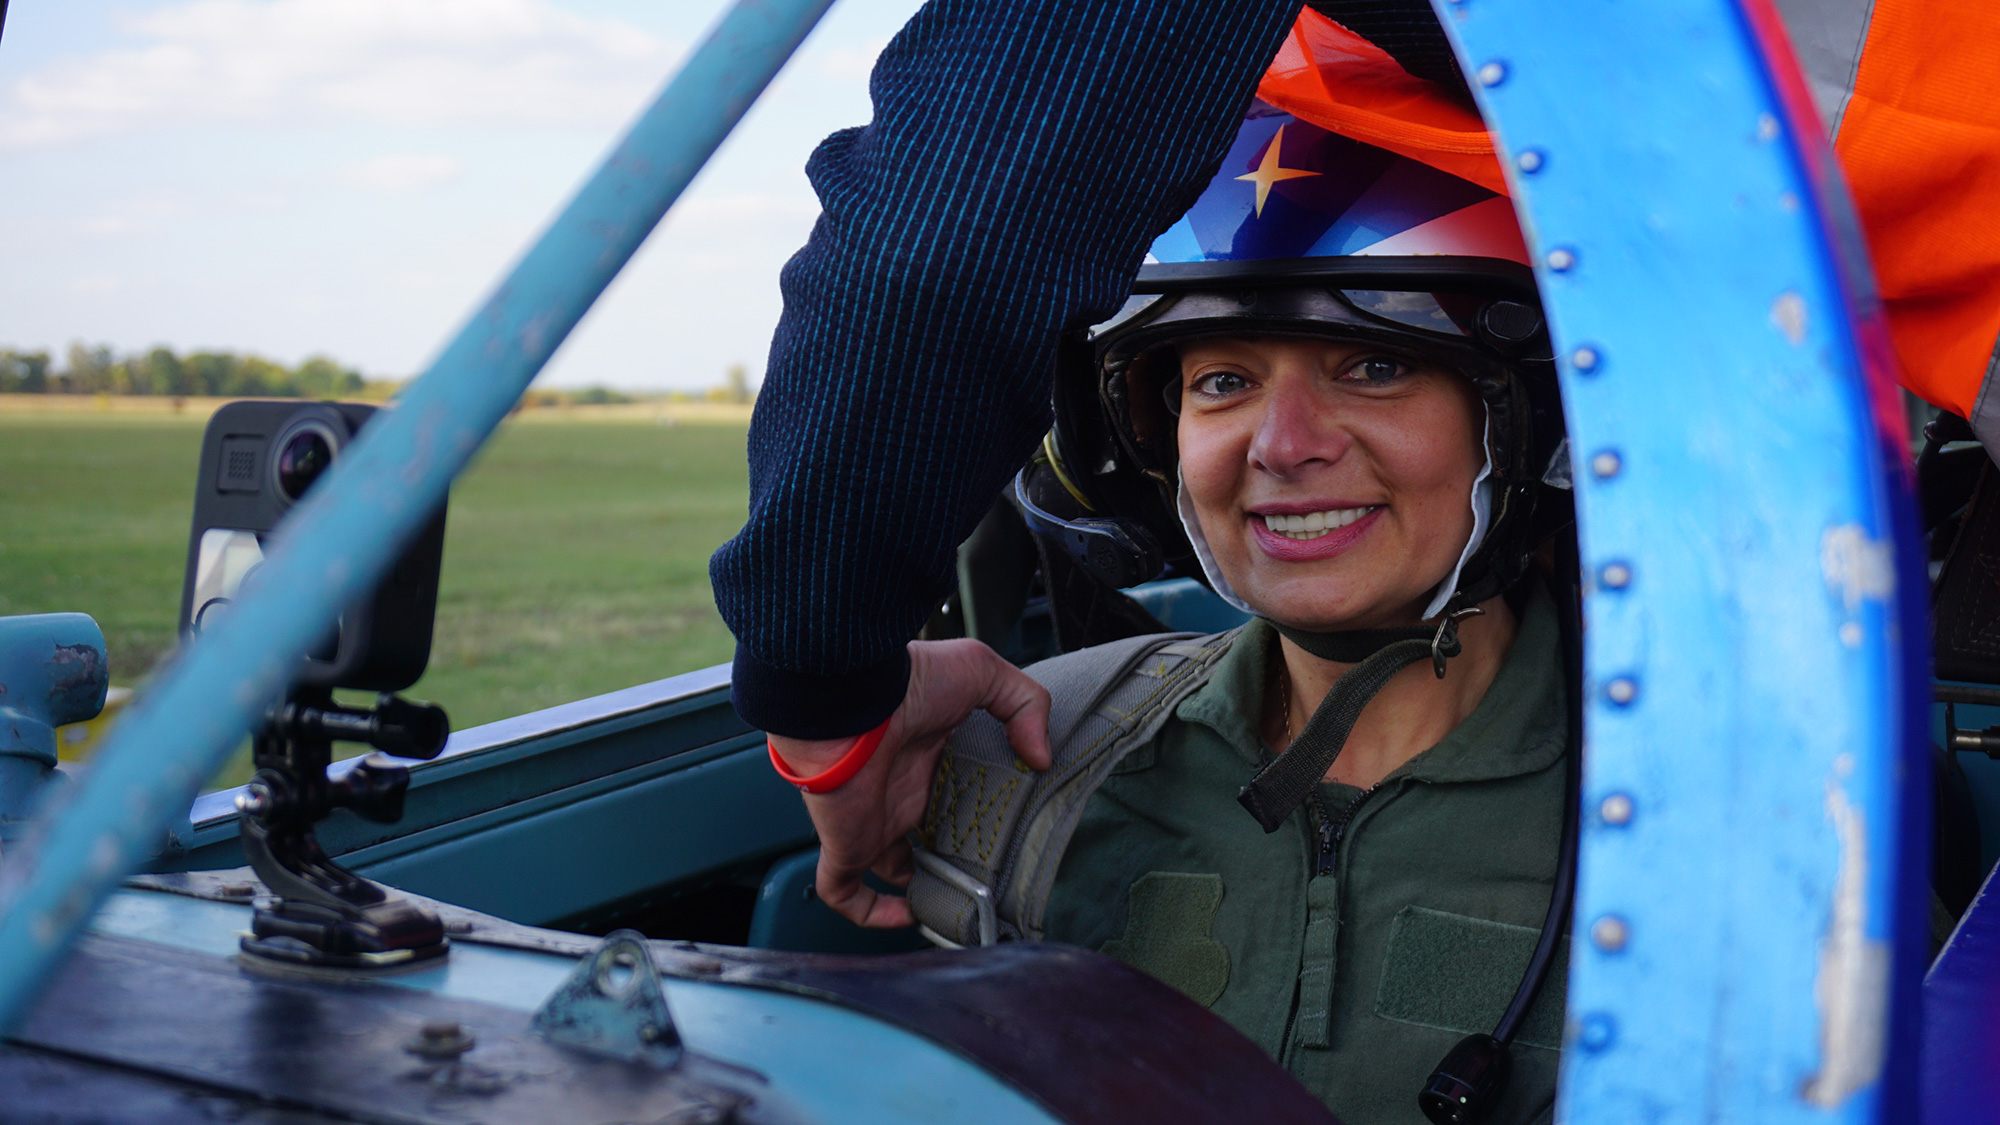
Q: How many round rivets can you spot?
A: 11